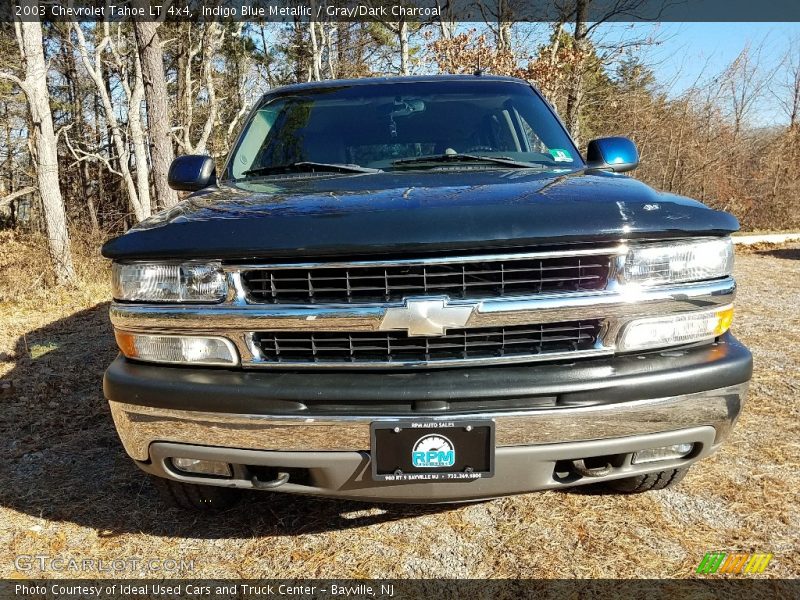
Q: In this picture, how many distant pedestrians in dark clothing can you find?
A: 0